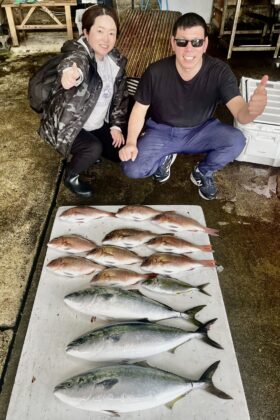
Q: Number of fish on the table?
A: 14